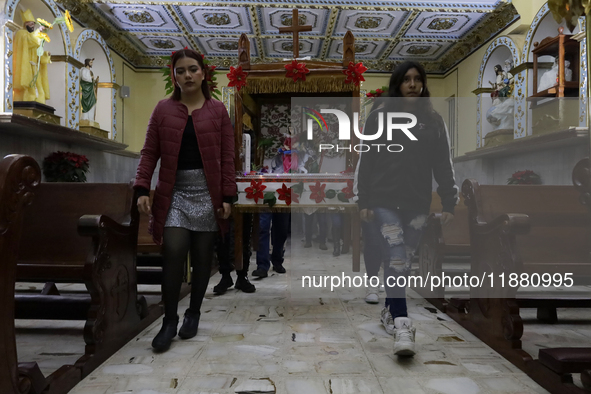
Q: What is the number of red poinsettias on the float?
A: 7